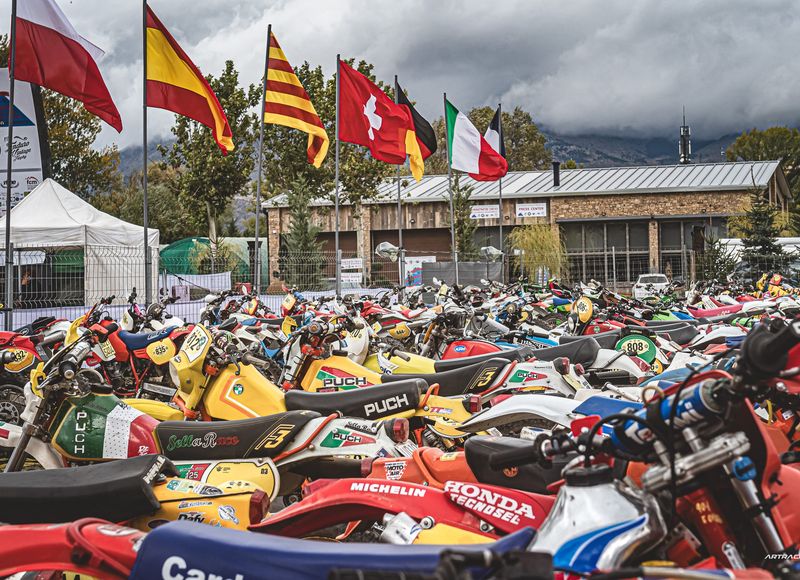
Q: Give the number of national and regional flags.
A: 7